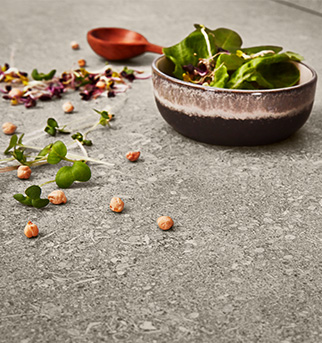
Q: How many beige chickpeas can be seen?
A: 12